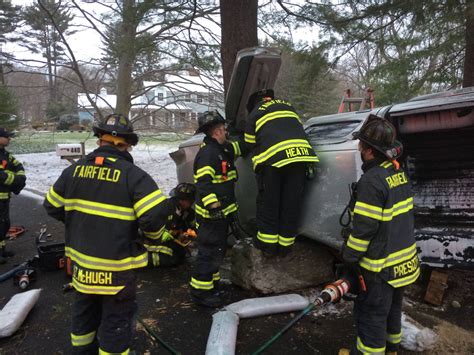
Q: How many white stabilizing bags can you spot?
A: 3